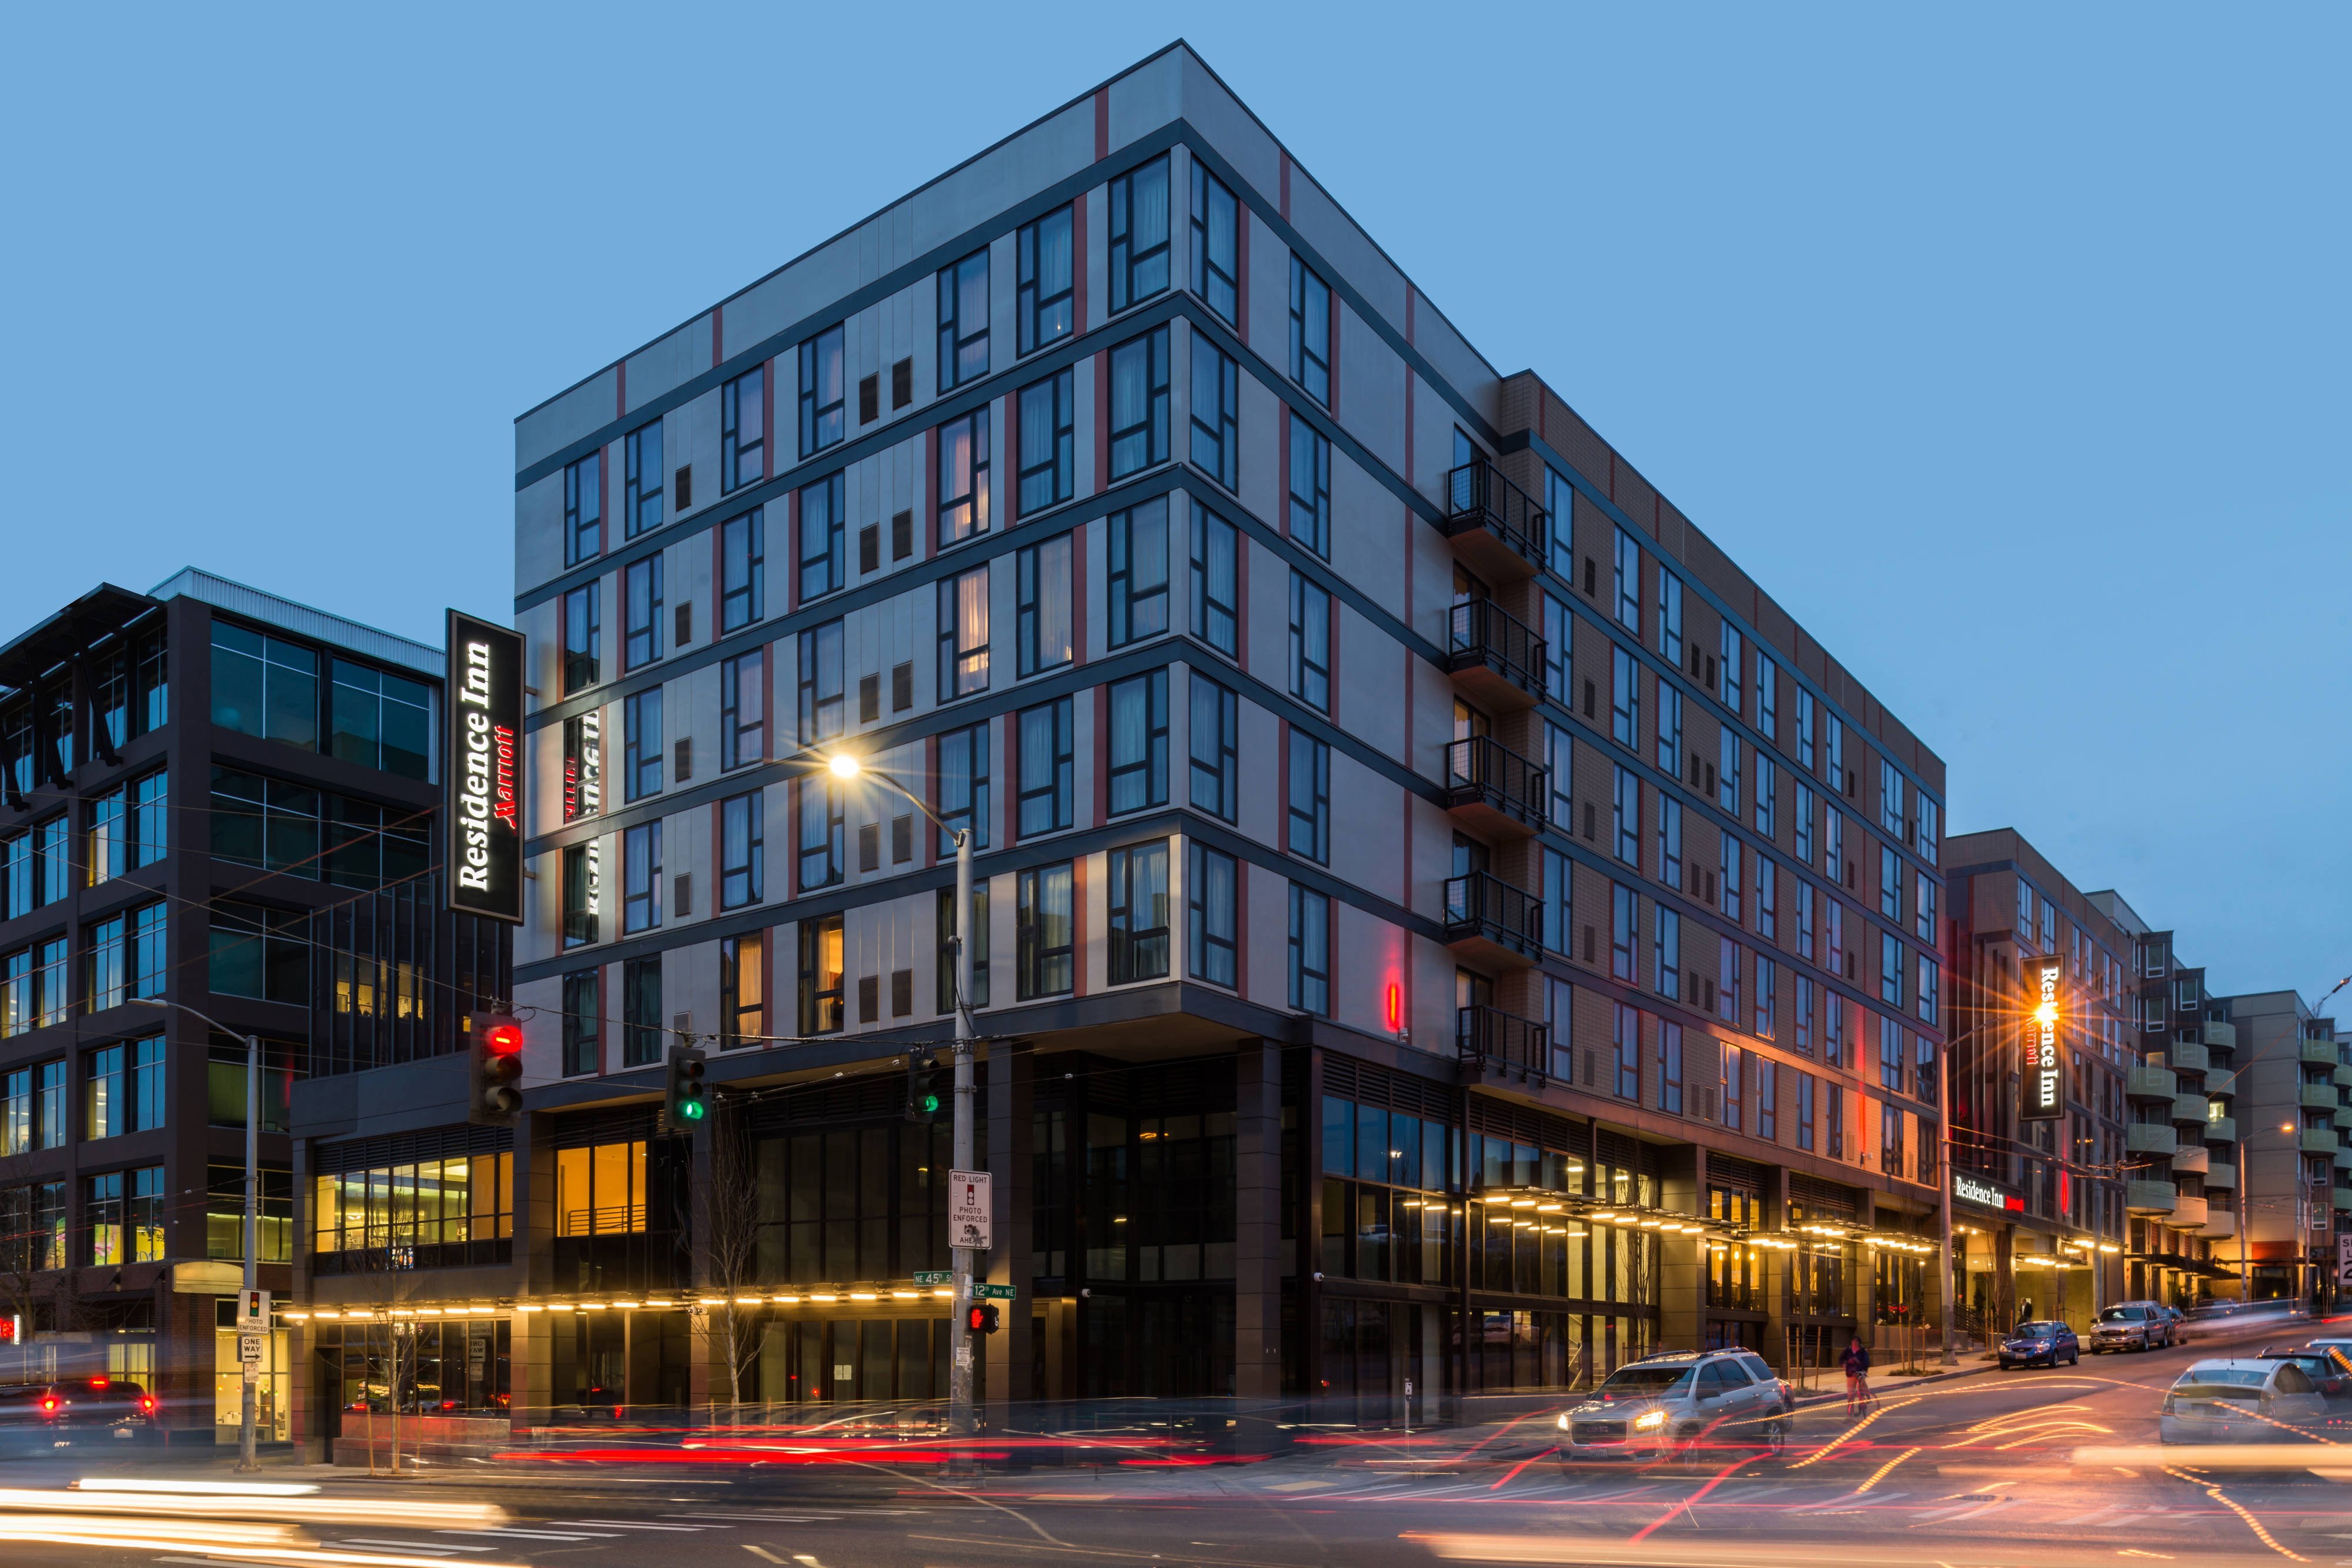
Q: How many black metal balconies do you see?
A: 5